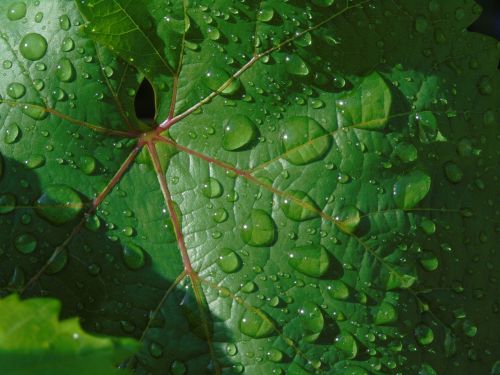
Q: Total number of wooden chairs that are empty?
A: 0